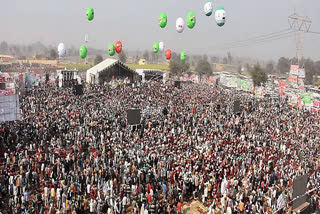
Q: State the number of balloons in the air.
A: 14